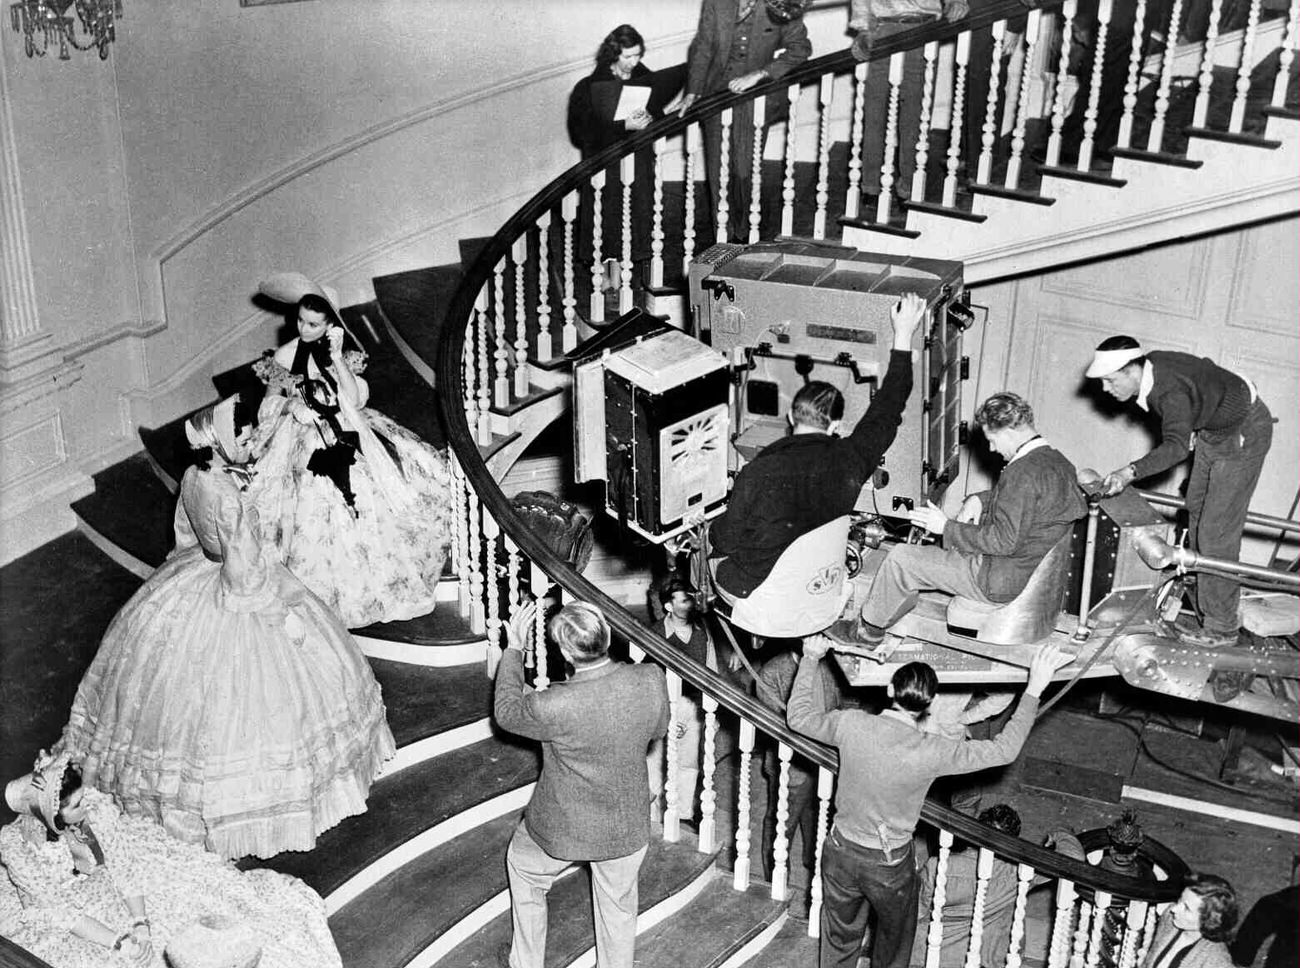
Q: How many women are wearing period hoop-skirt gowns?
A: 3